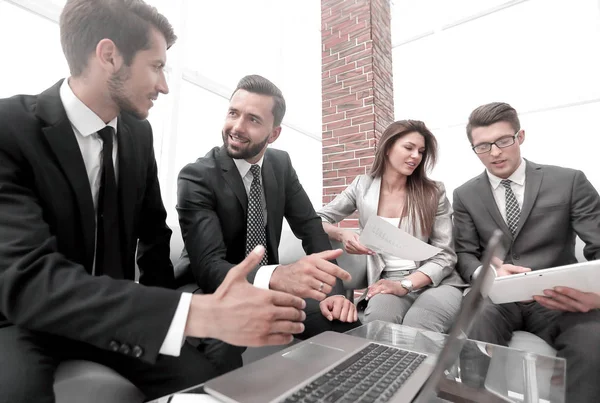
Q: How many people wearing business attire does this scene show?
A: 4